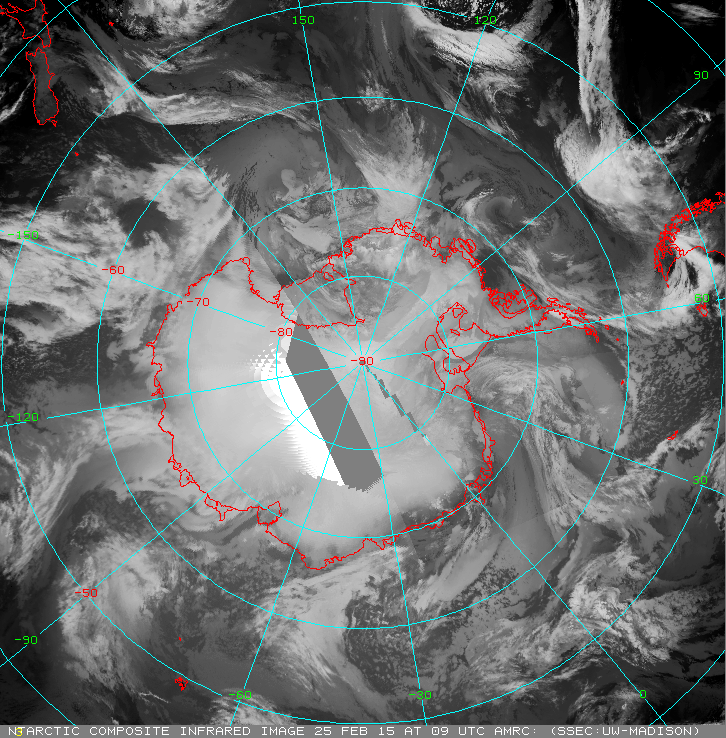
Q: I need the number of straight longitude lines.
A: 12